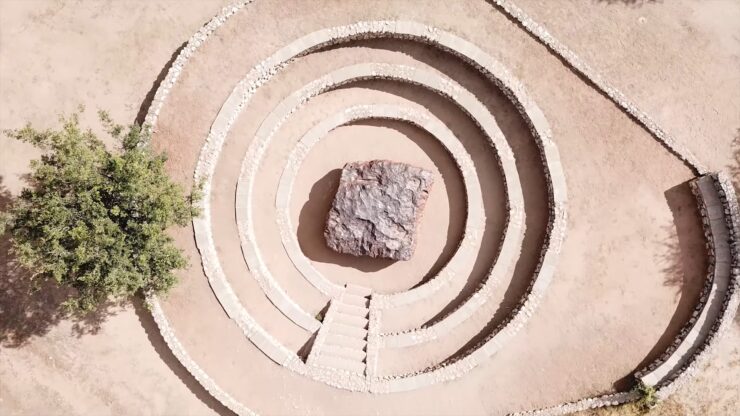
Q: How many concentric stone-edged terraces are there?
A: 3